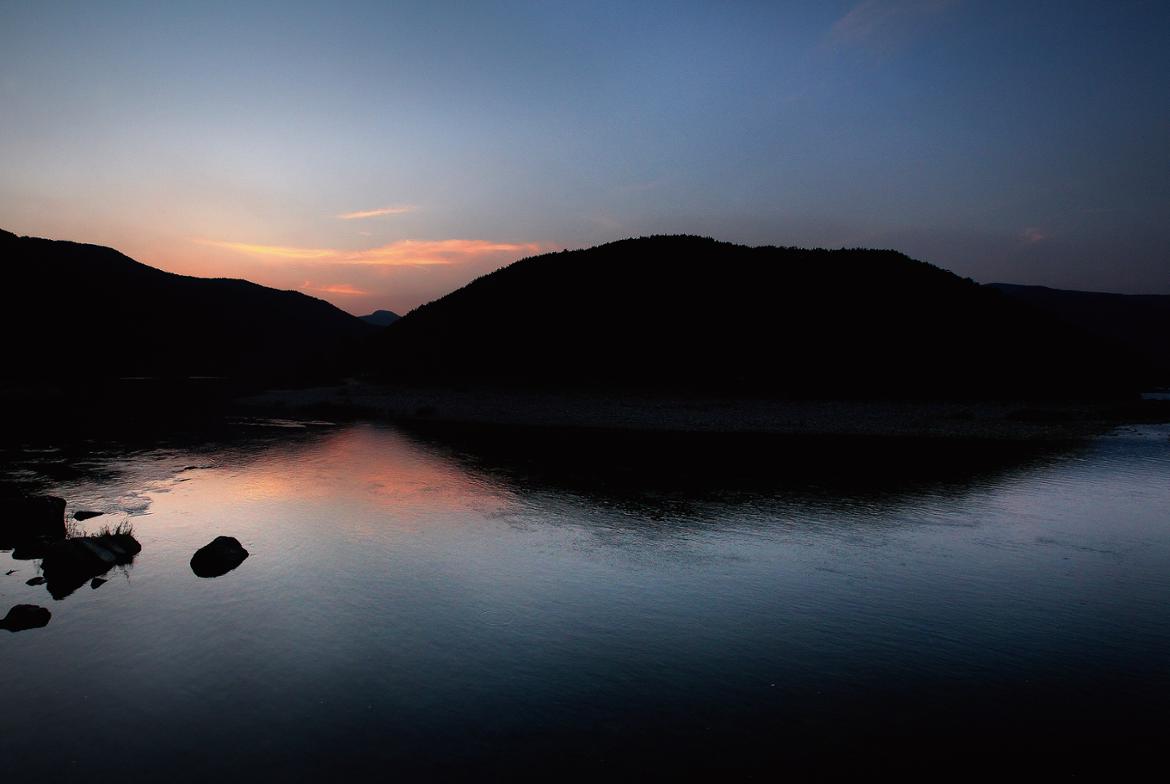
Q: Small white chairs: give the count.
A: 0